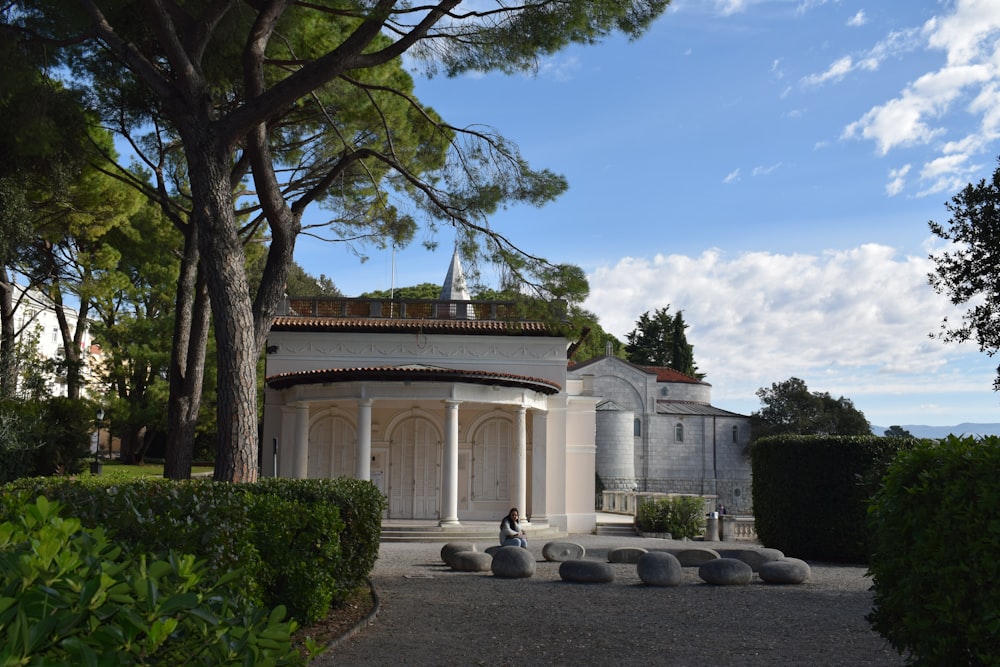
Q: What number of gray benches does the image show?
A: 12